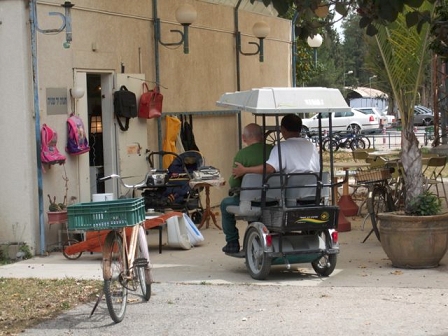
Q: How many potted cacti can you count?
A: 2